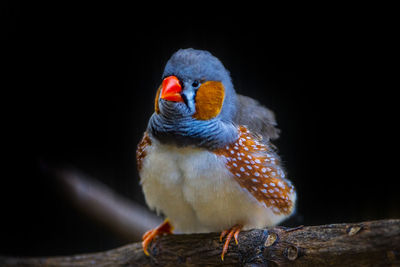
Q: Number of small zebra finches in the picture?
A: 1